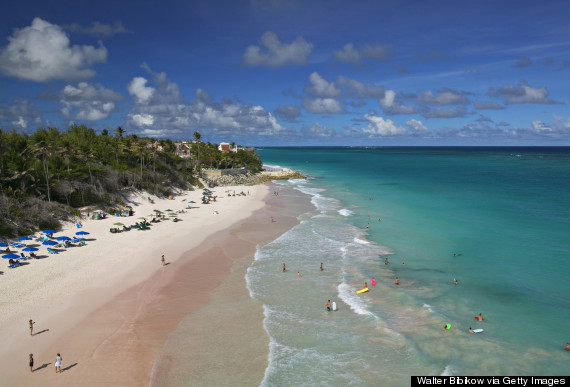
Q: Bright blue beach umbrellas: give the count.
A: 8